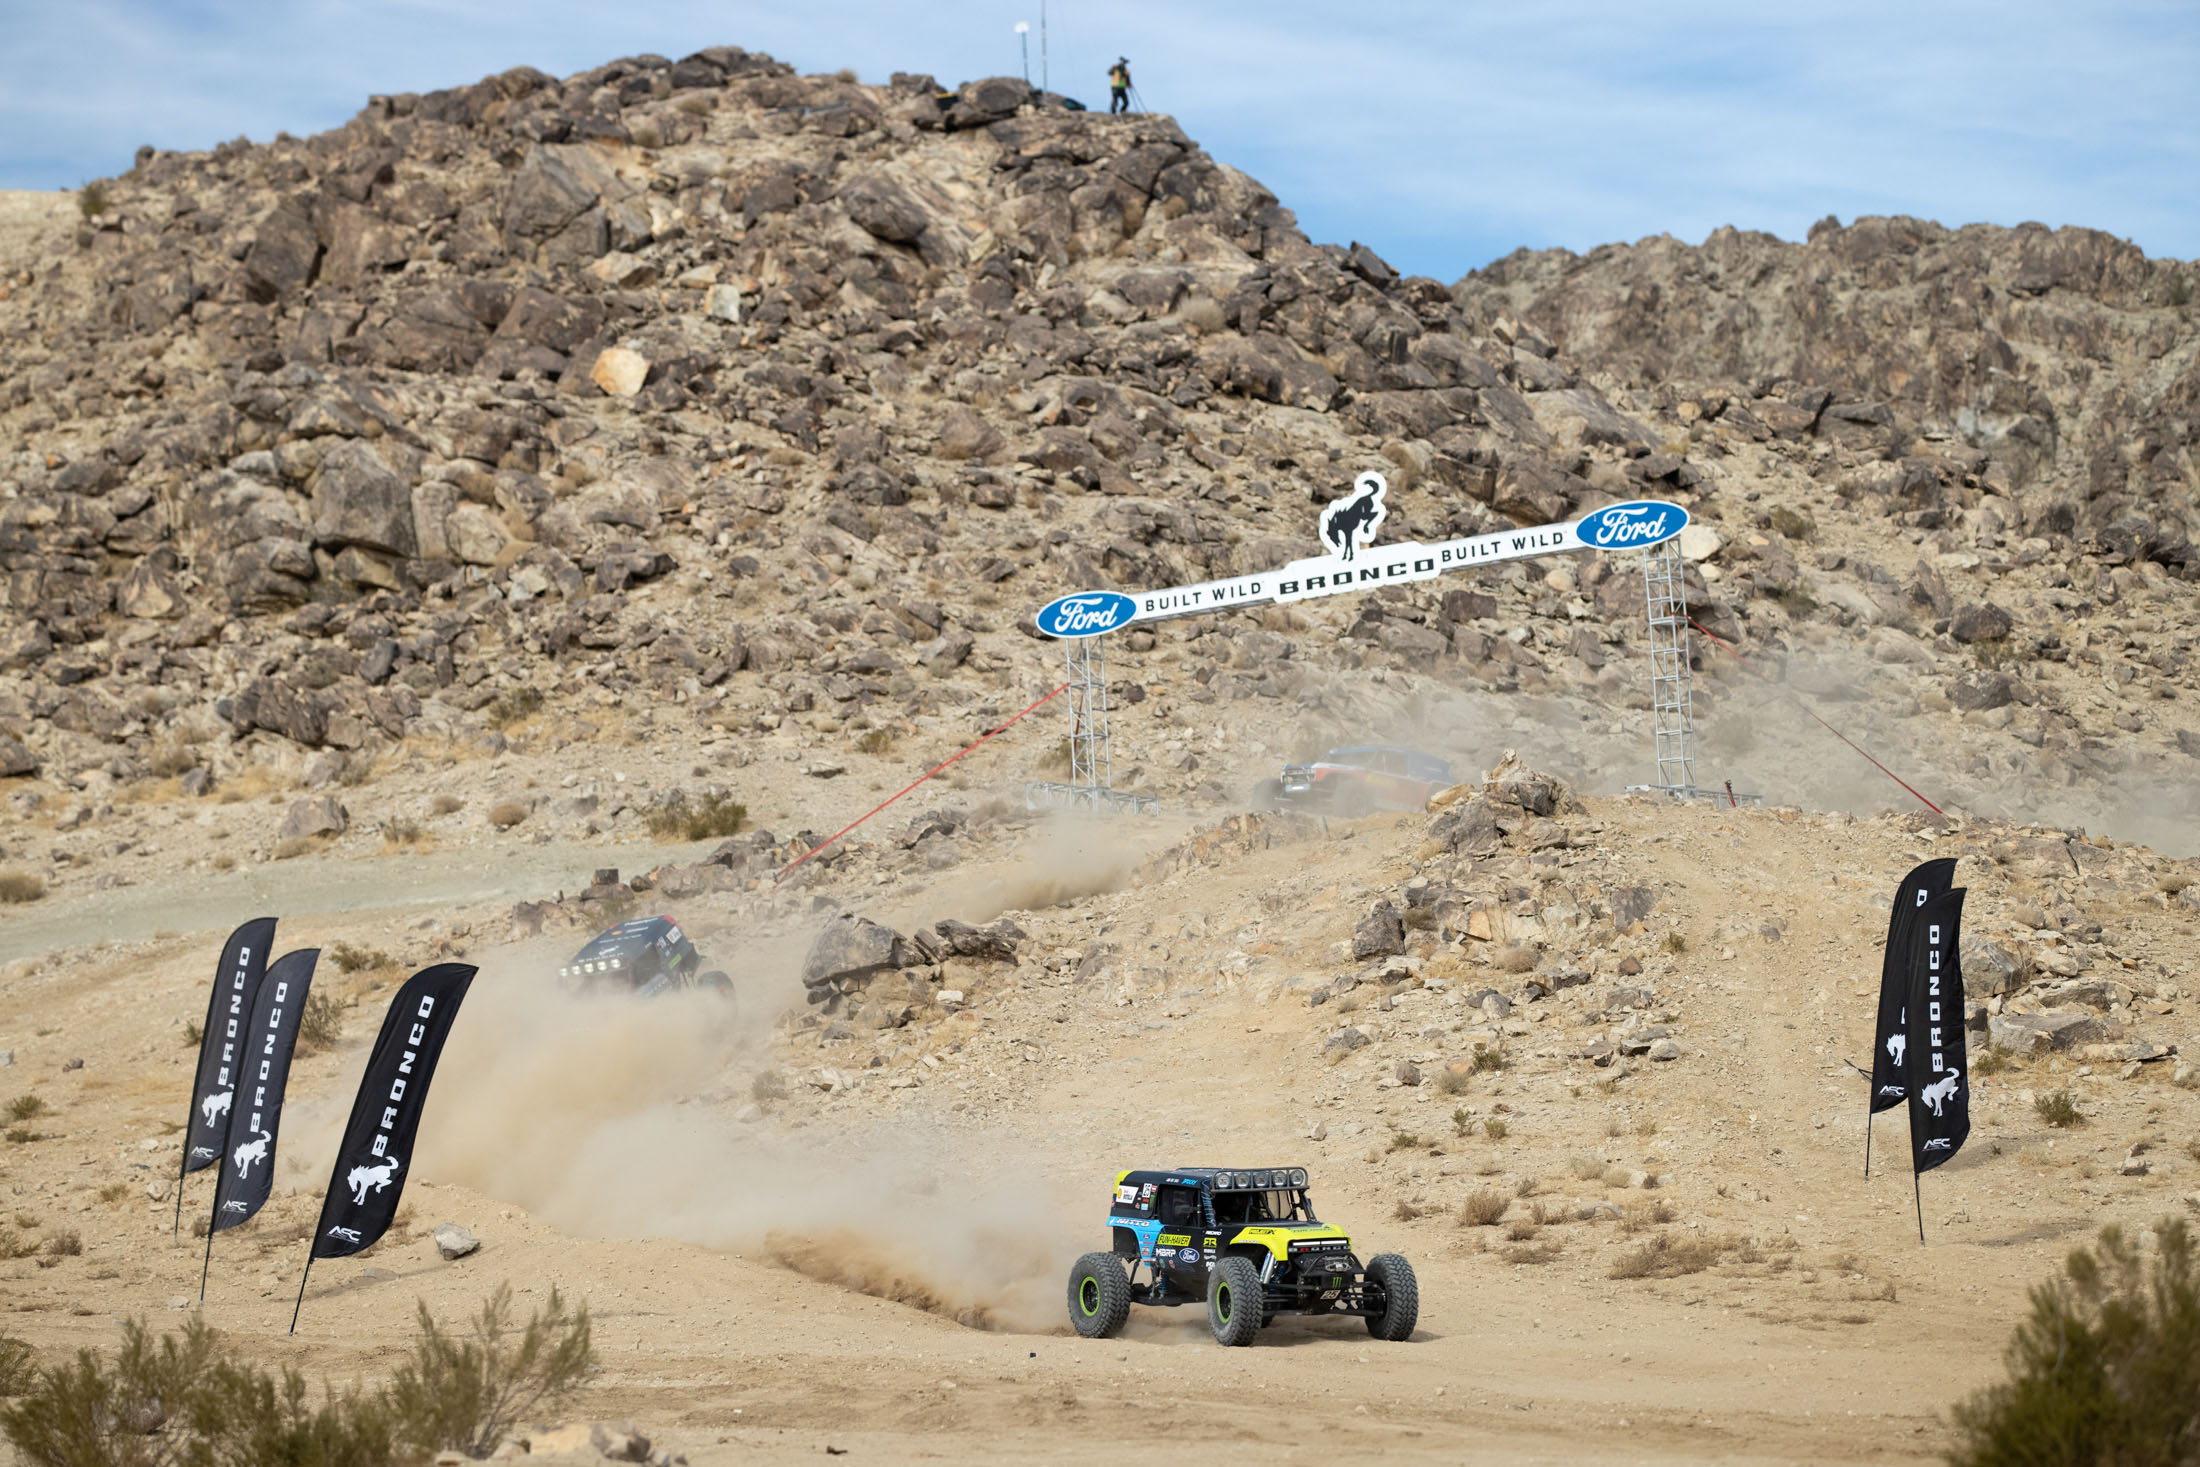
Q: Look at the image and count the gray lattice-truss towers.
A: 2